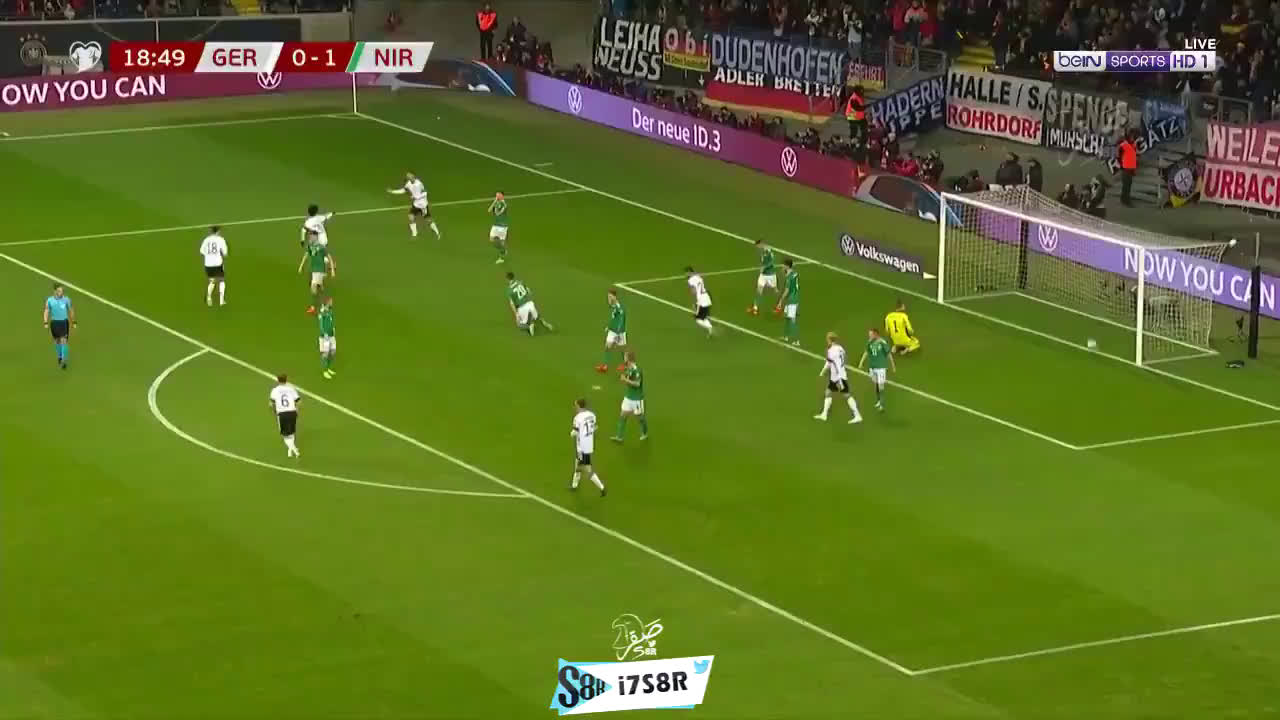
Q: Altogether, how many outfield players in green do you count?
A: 9